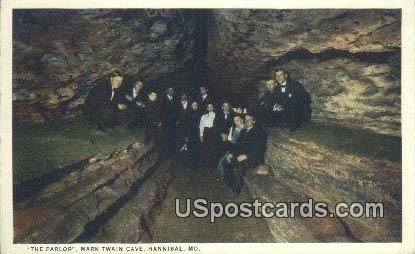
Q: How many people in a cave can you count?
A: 14